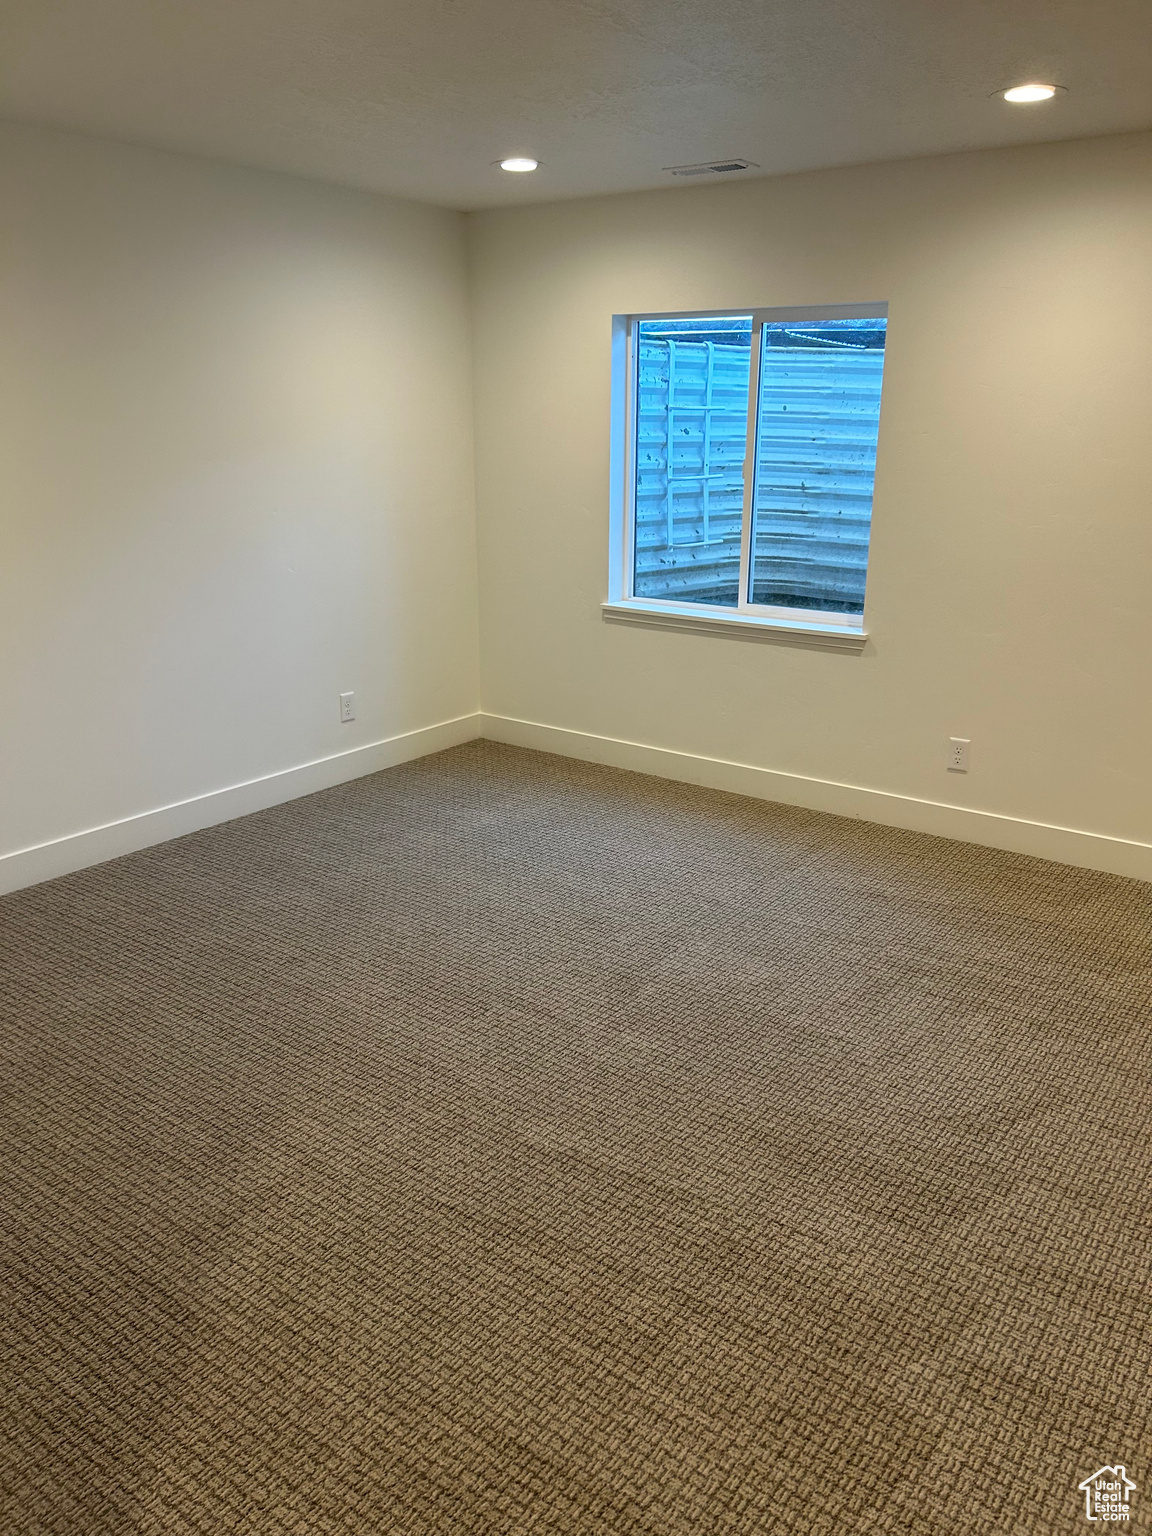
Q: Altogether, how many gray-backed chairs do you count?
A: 0